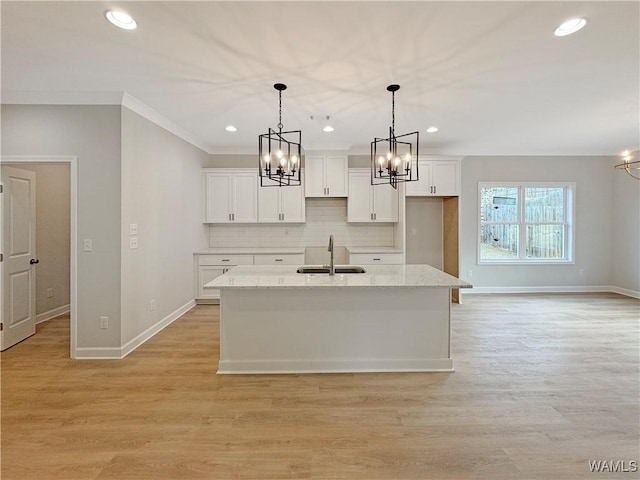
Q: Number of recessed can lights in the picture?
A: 5